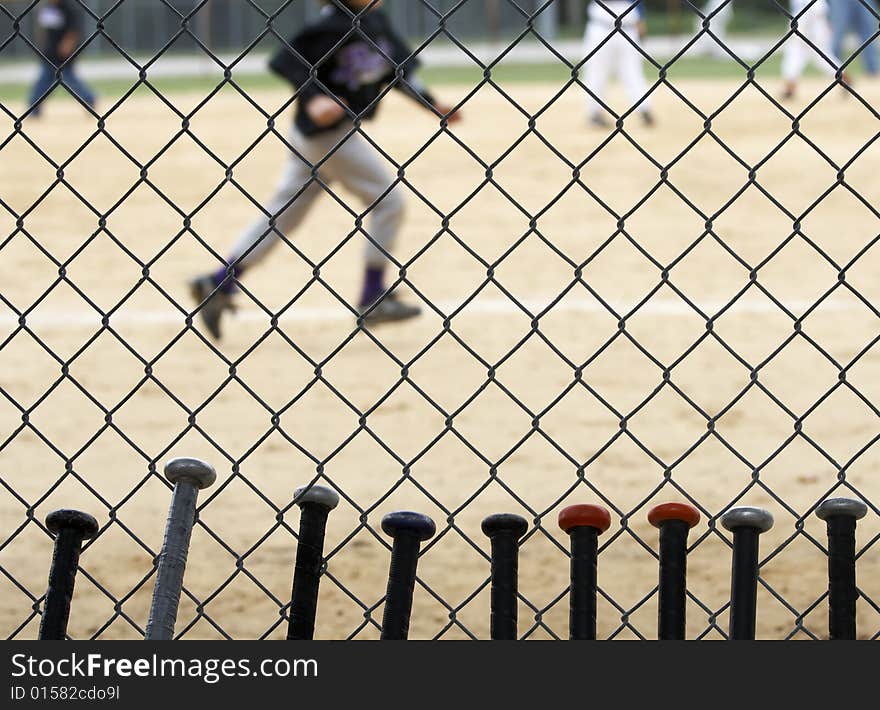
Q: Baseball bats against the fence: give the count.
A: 9